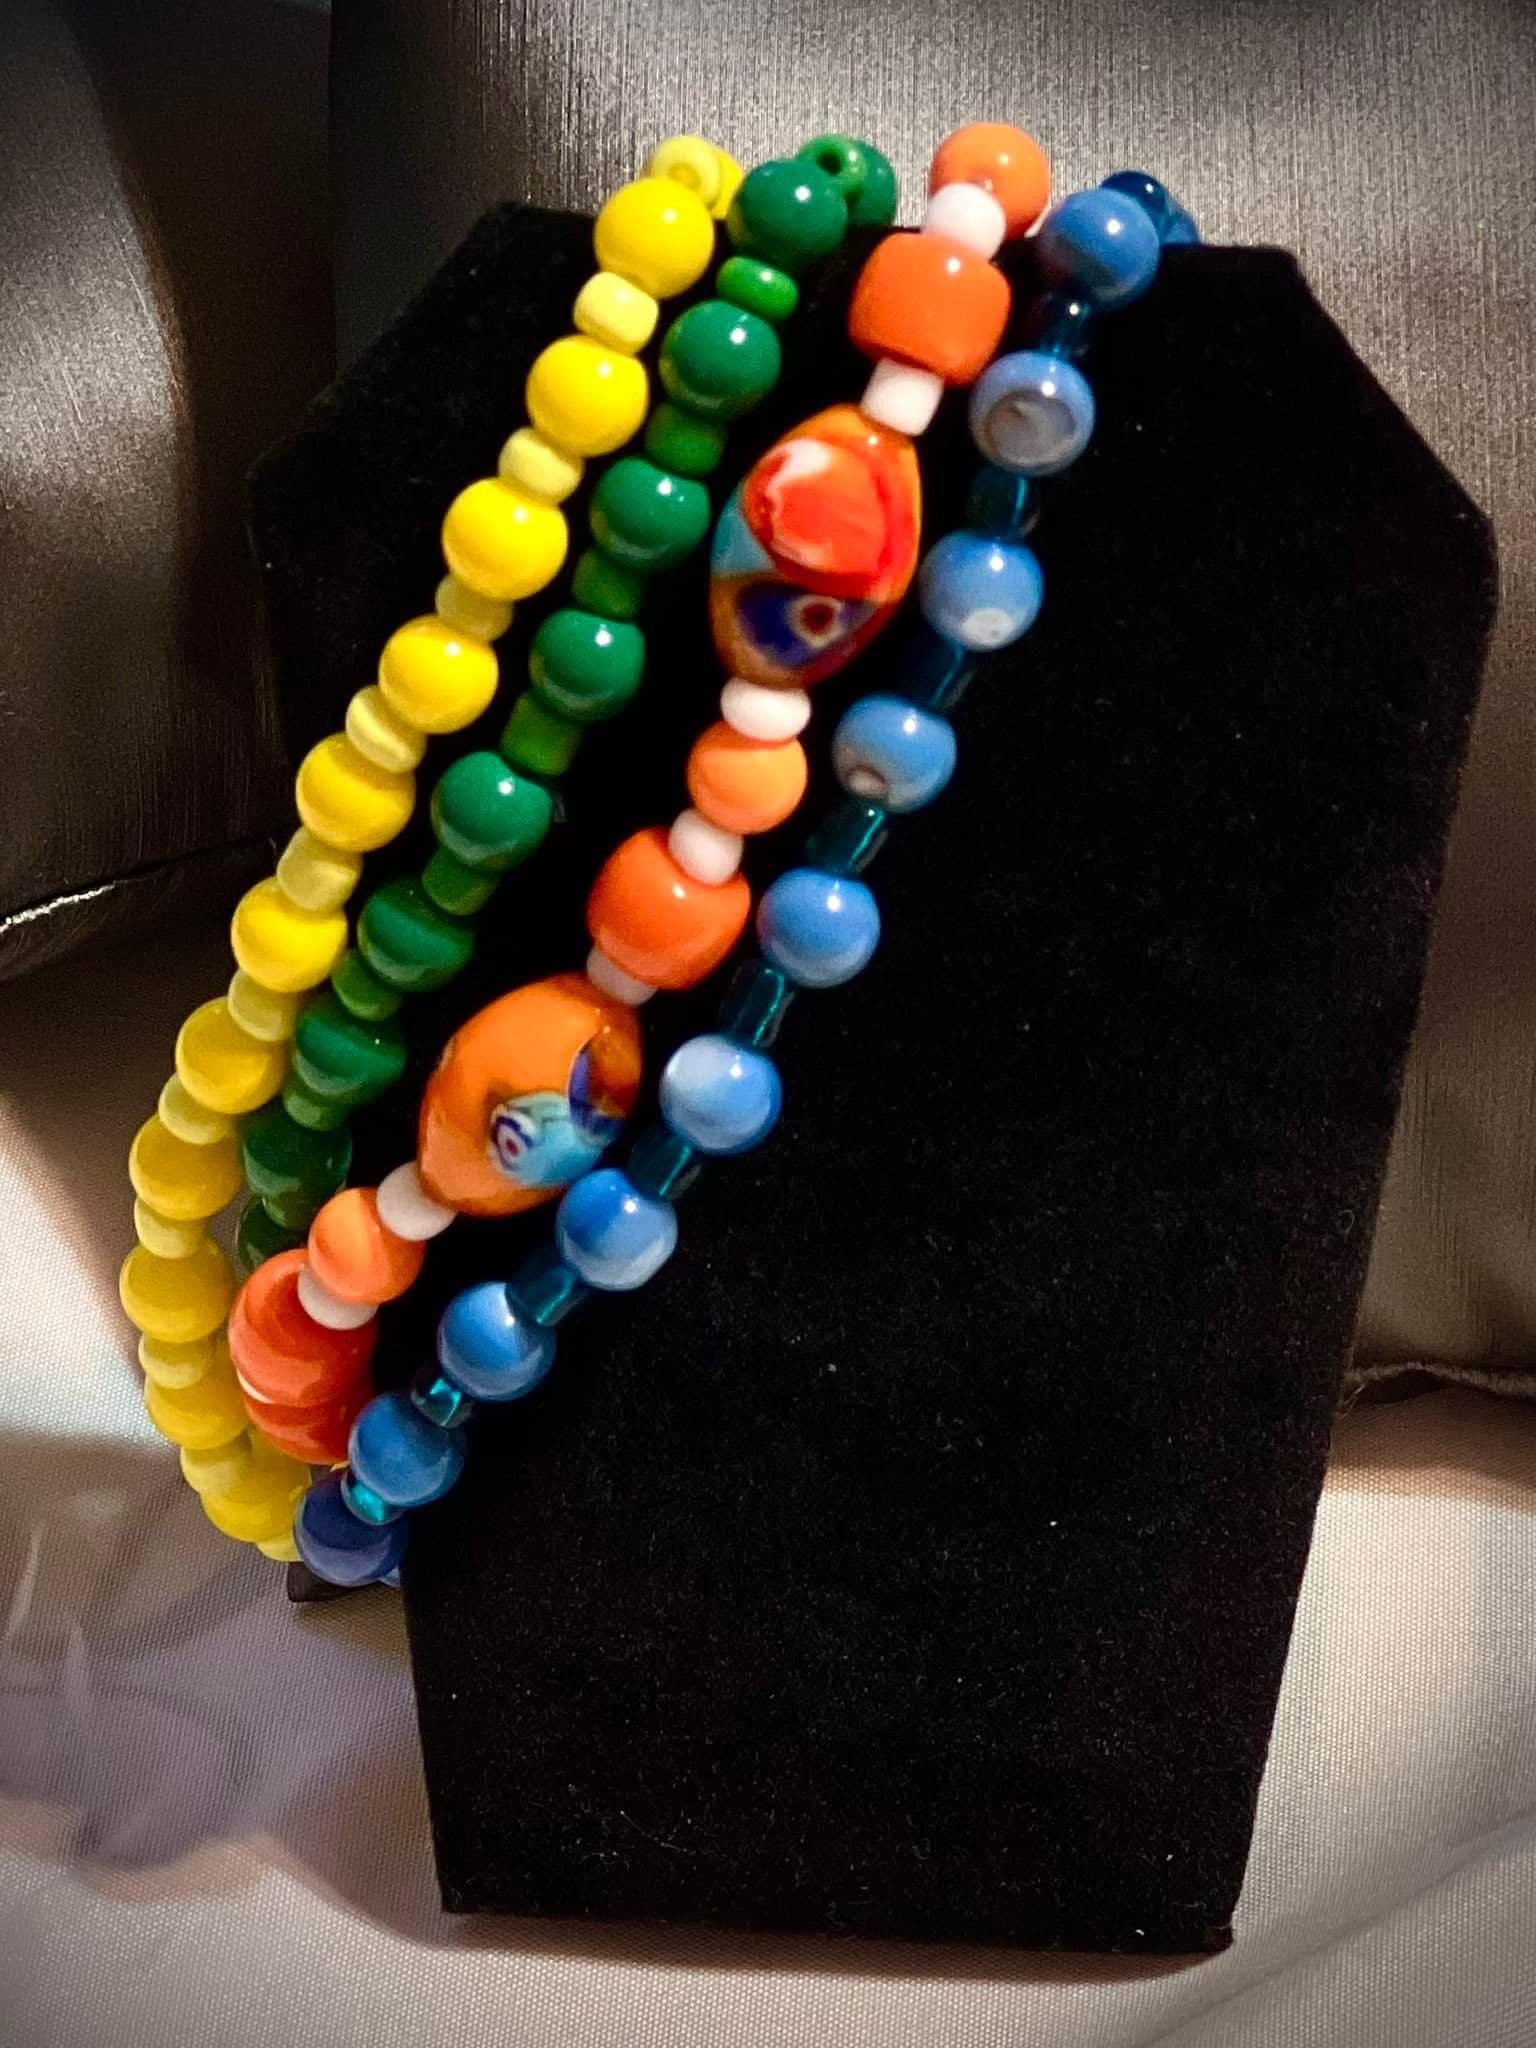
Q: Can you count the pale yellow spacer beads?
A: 12